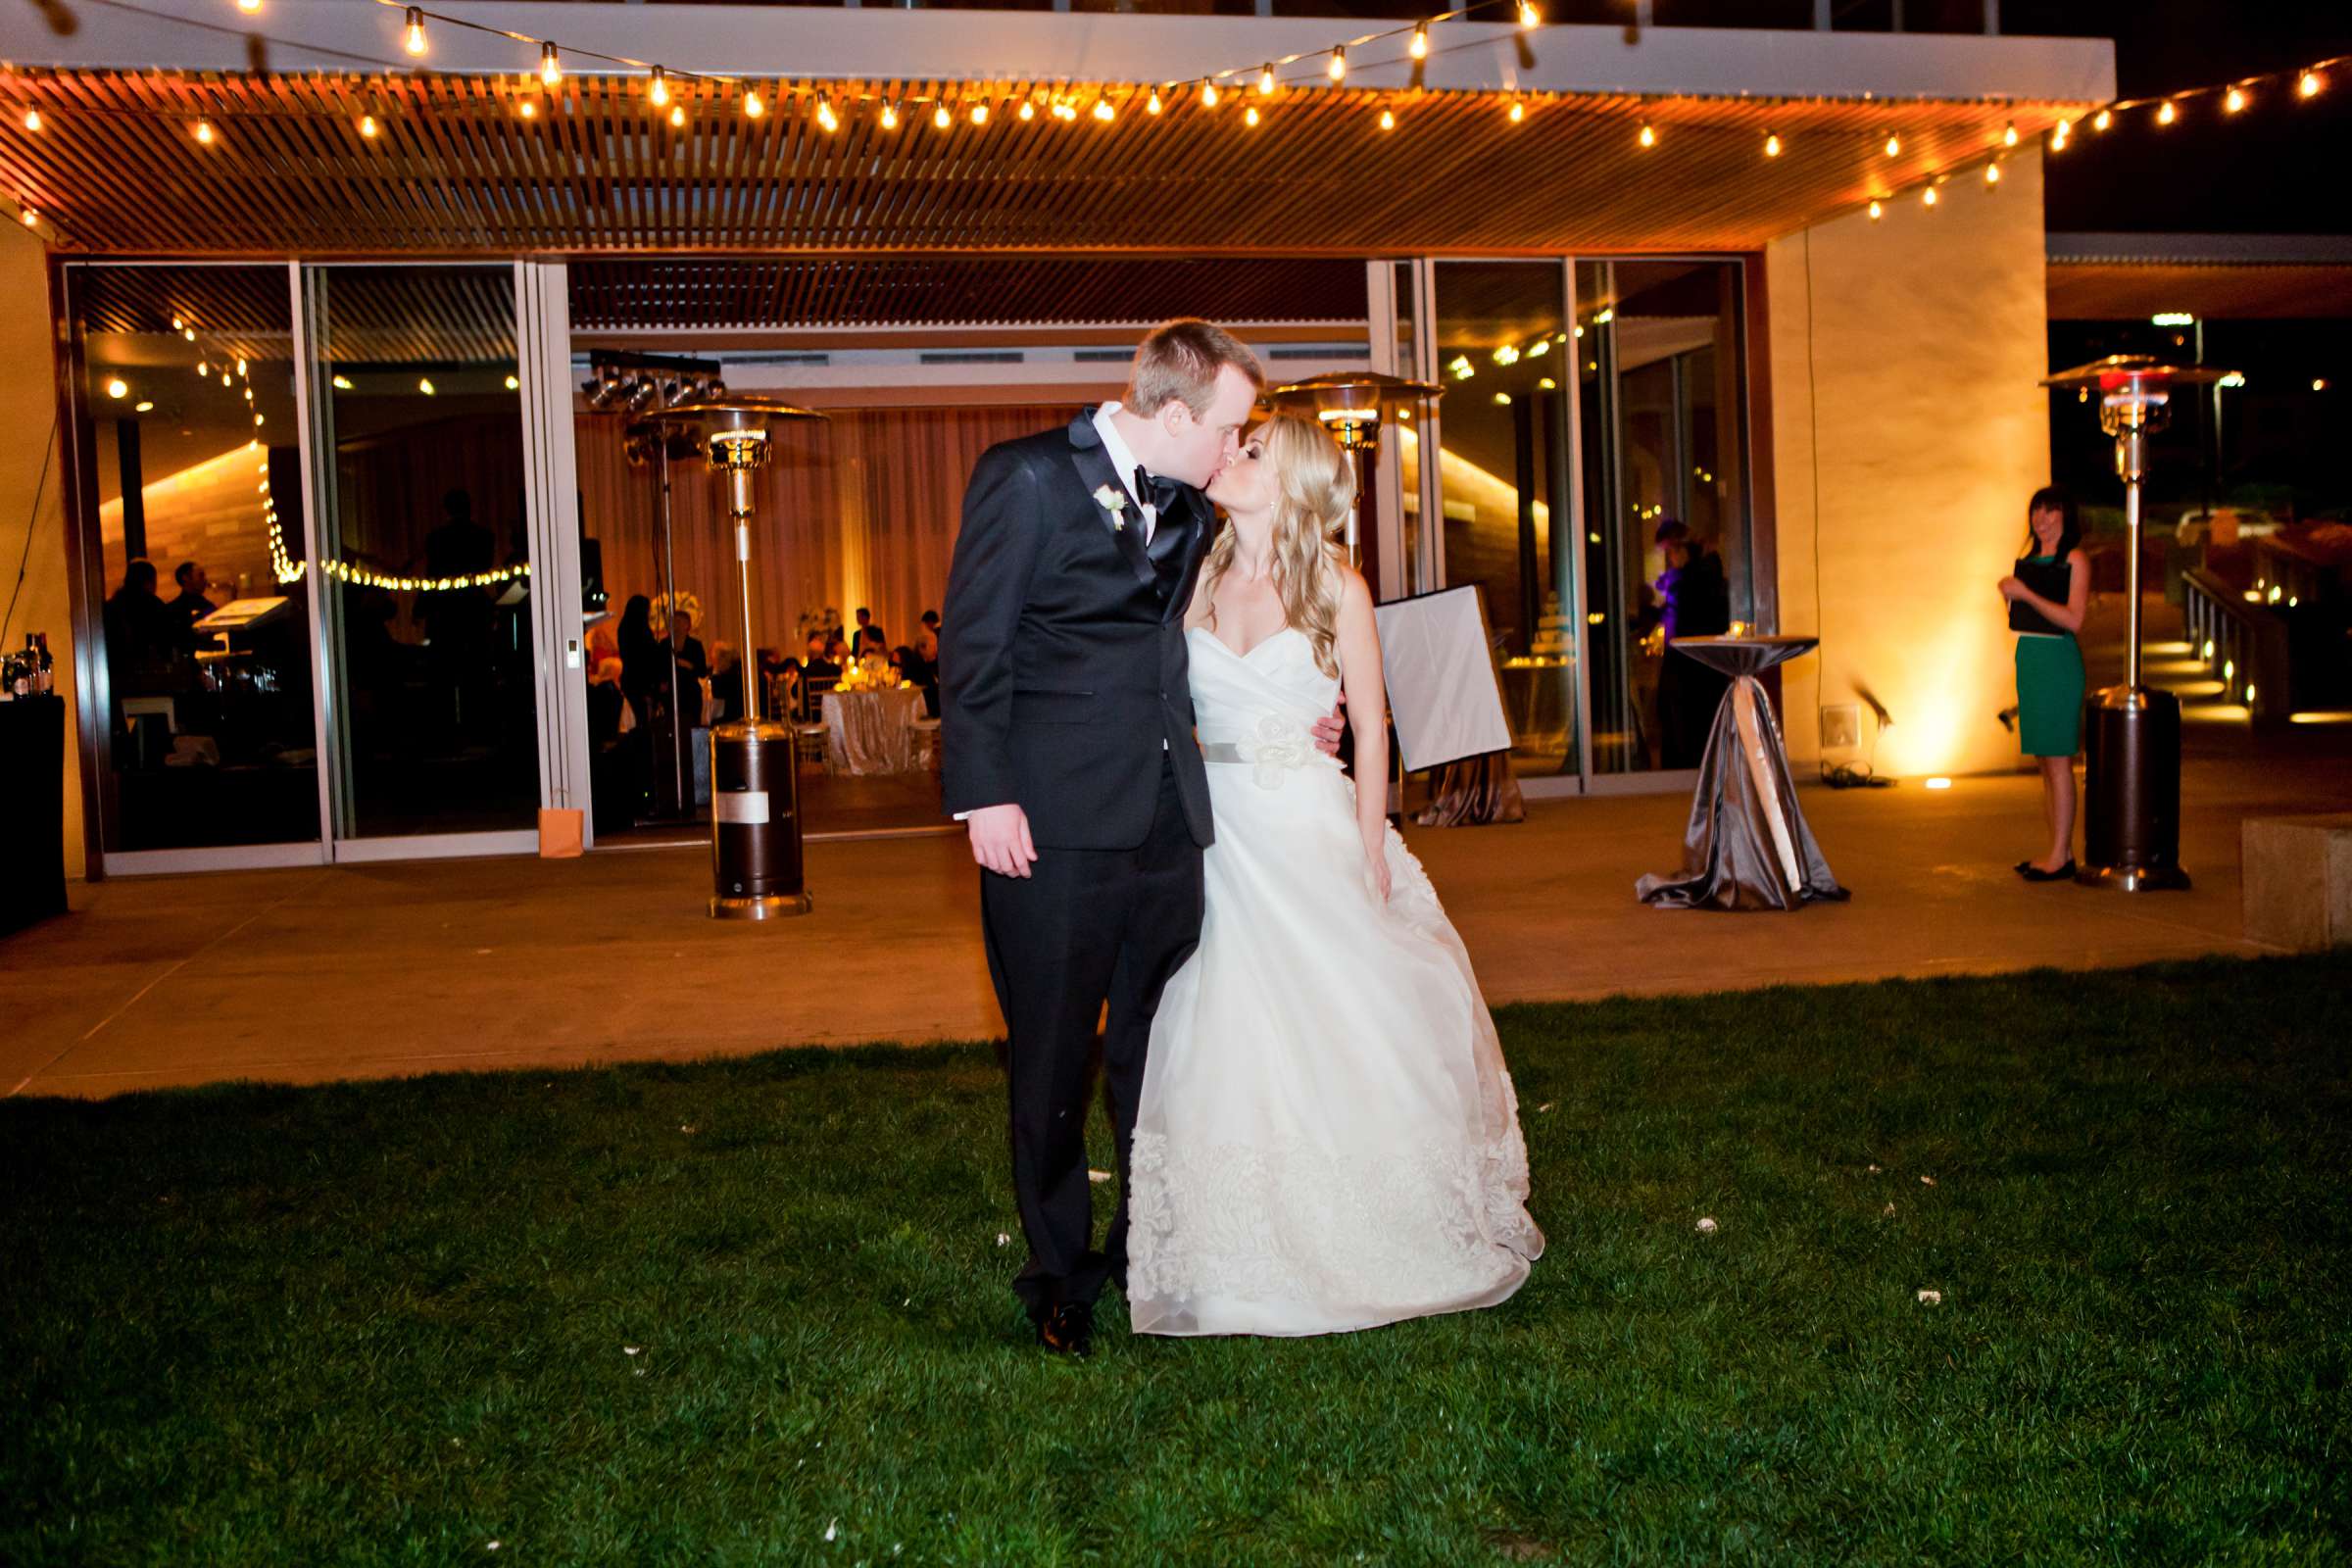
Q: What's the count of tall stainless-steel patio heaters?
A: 3